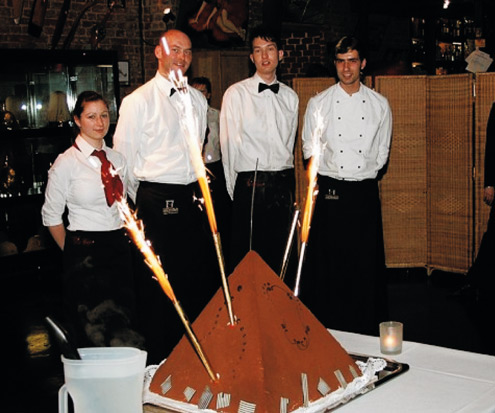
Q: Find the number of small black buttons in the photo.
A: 10